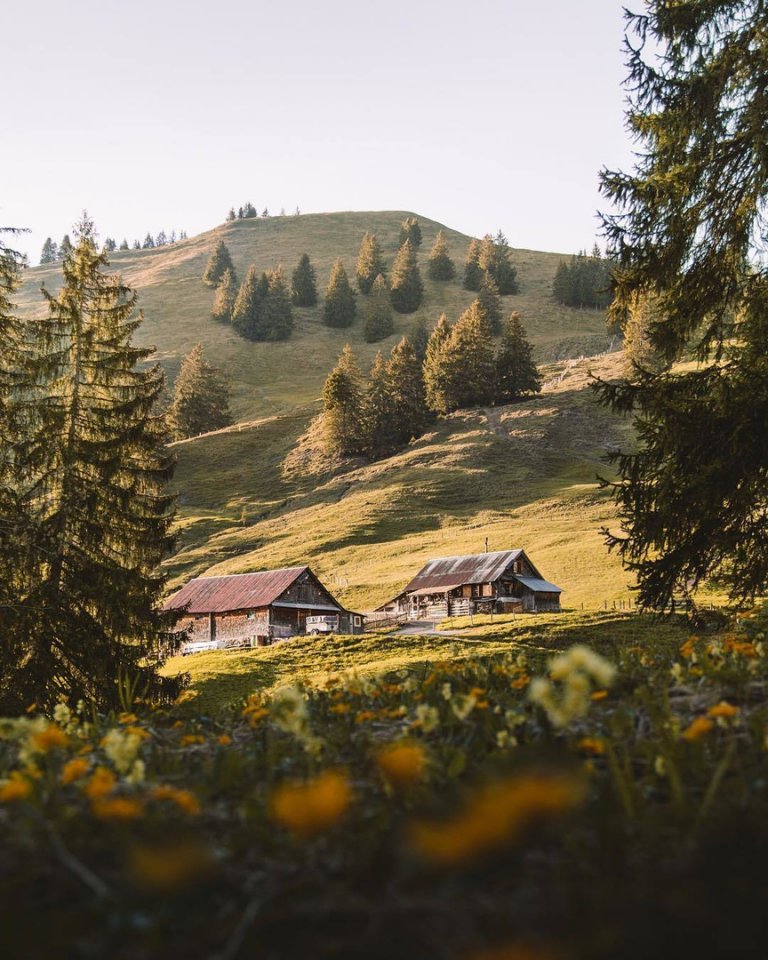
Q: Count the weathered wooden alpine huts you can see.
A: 2